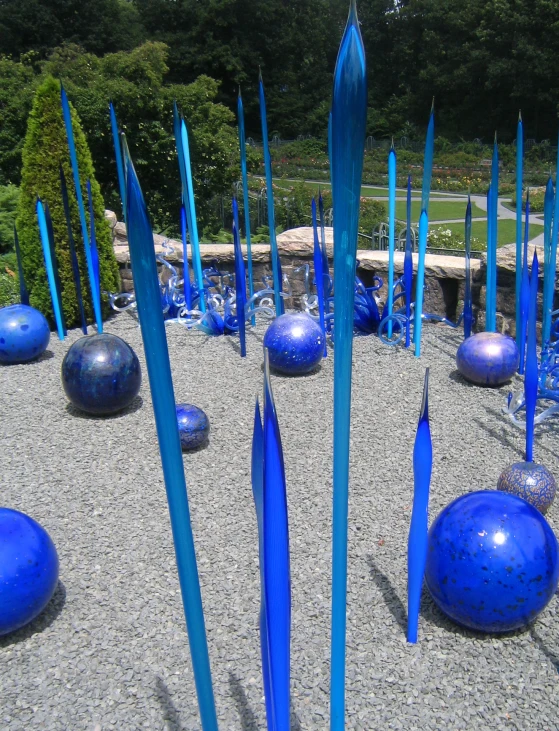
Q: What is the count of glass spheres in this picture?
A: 8